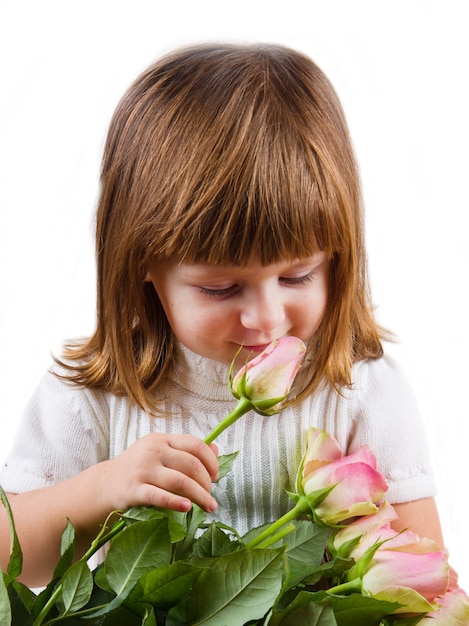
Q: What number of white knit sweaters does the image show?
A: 1